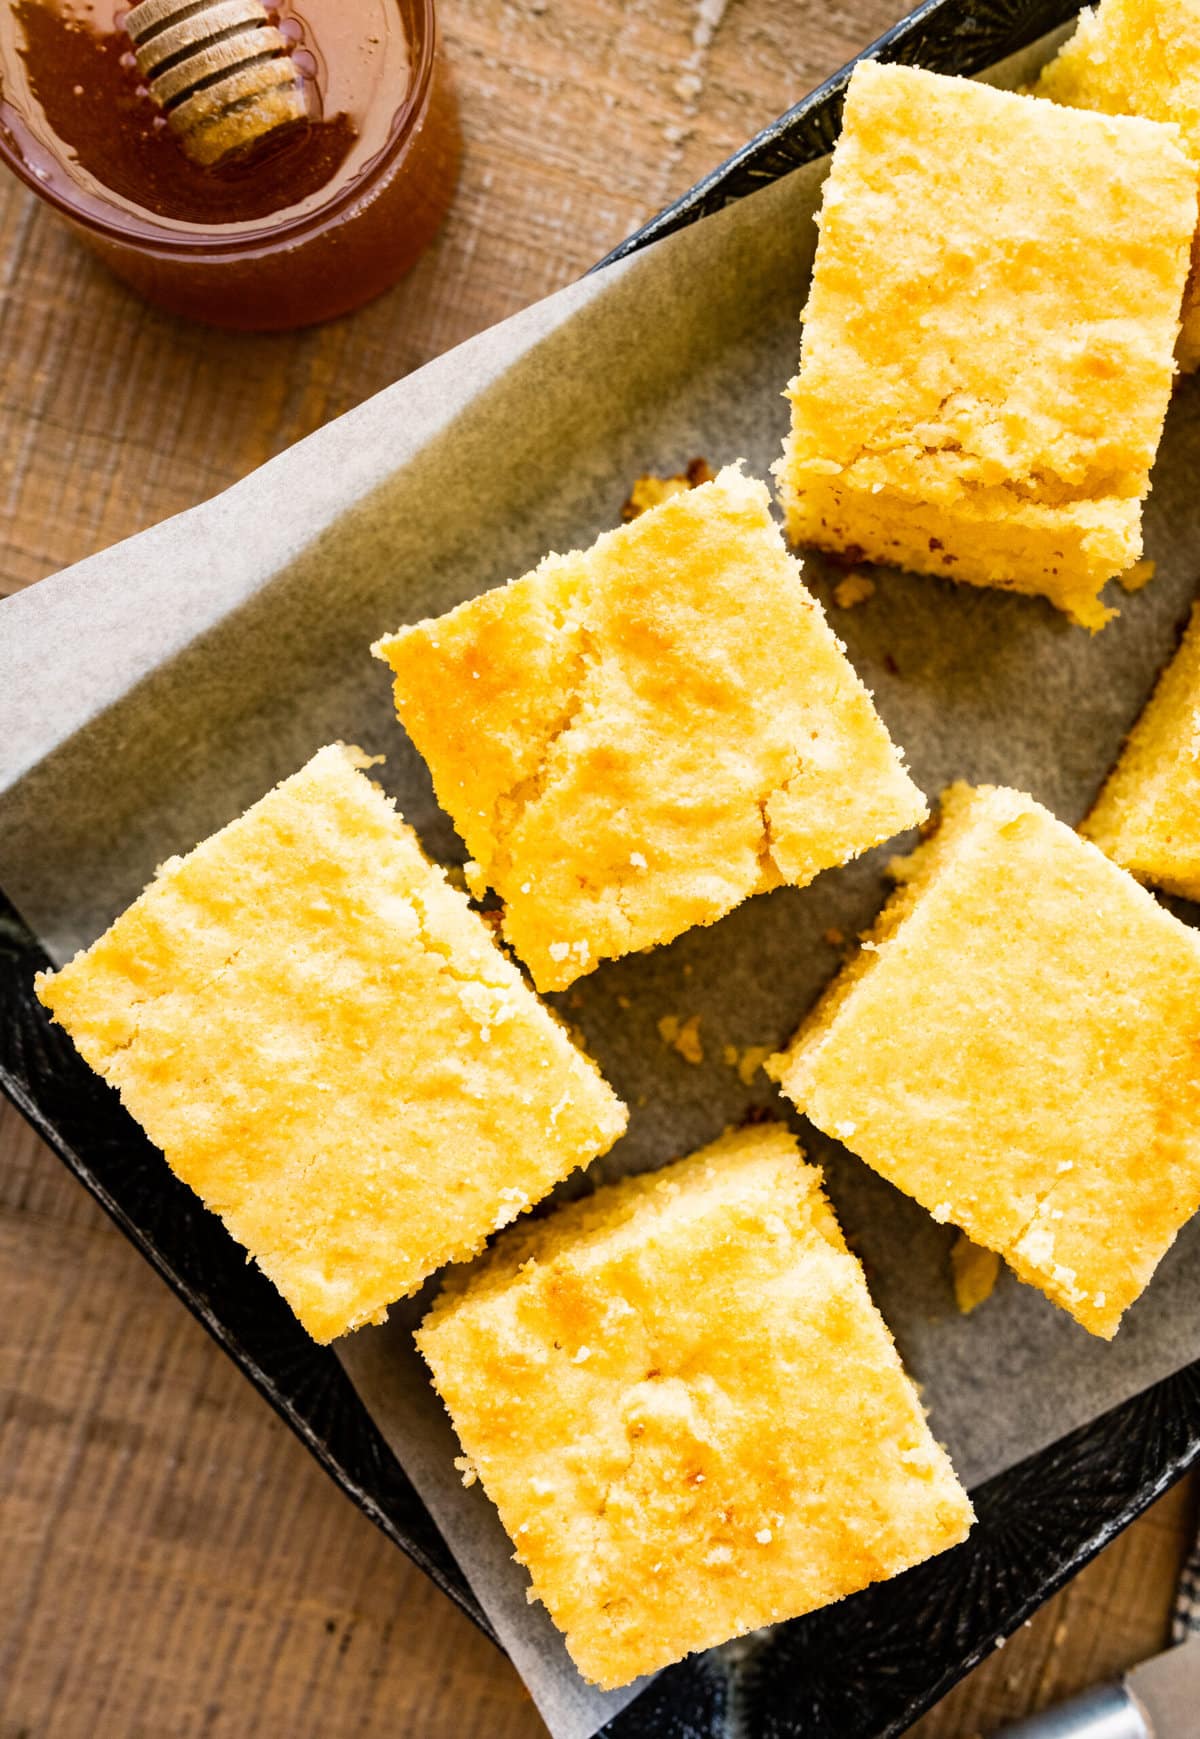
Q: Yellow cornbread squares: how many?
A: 7